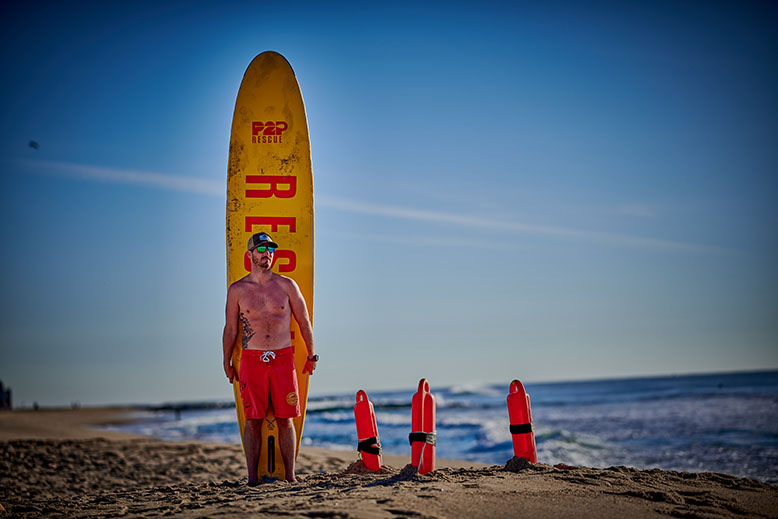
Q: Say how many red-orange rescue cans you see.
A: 3